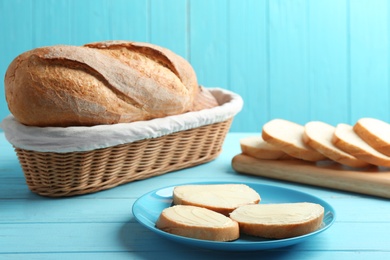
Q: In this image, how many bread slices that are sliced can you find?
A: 8